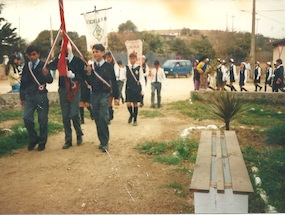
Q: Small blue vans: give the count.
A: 1